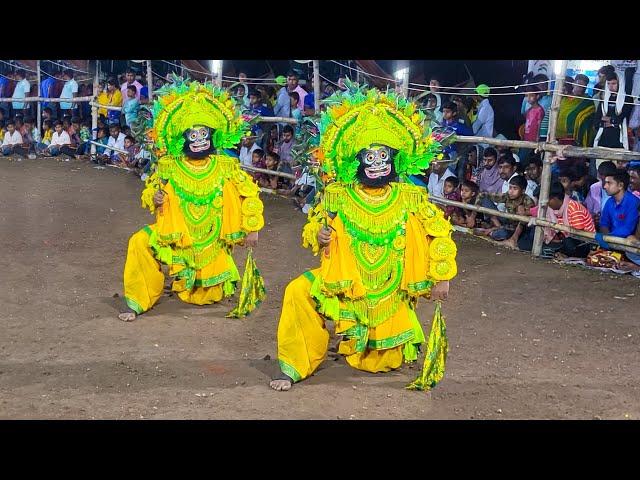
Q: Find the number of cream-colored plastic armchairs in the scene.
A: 0